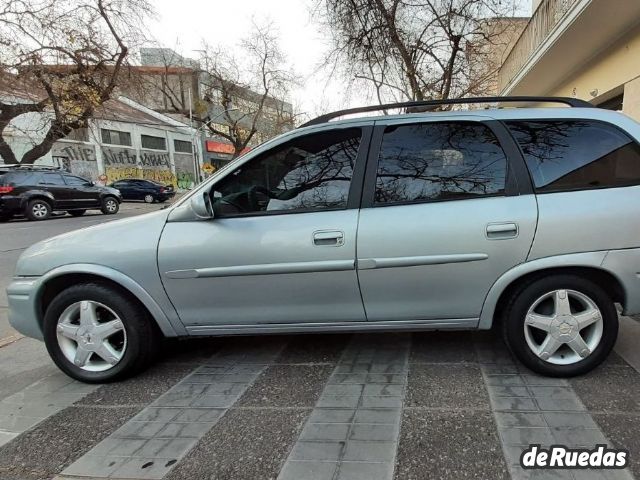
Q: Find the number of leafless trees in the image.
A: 3